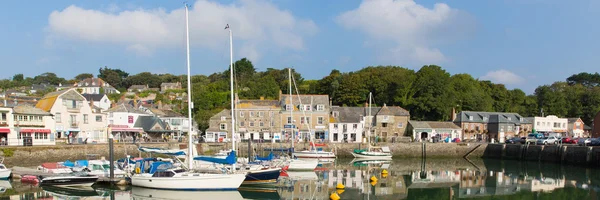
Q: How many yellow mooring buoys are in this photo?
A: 4